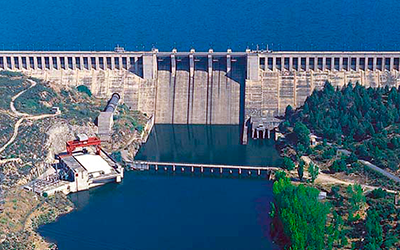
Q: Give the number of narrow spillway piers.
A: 4